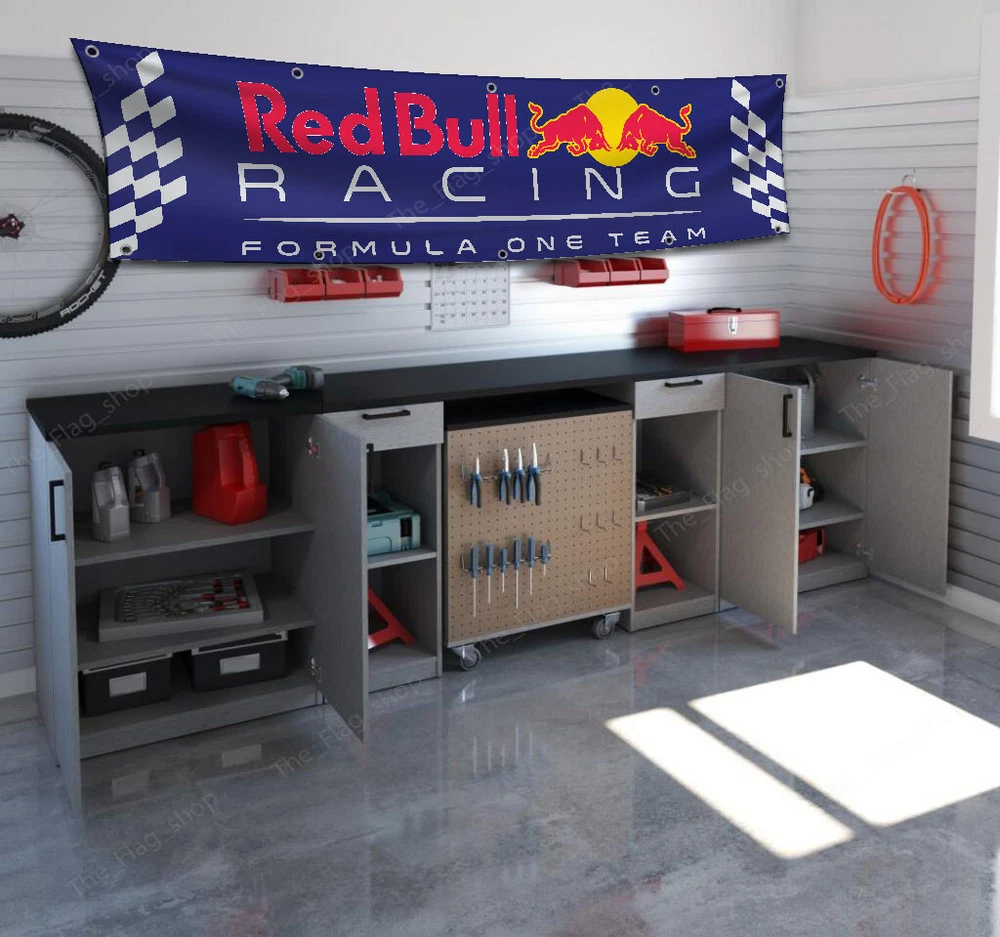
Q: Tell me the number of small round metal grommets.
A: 10